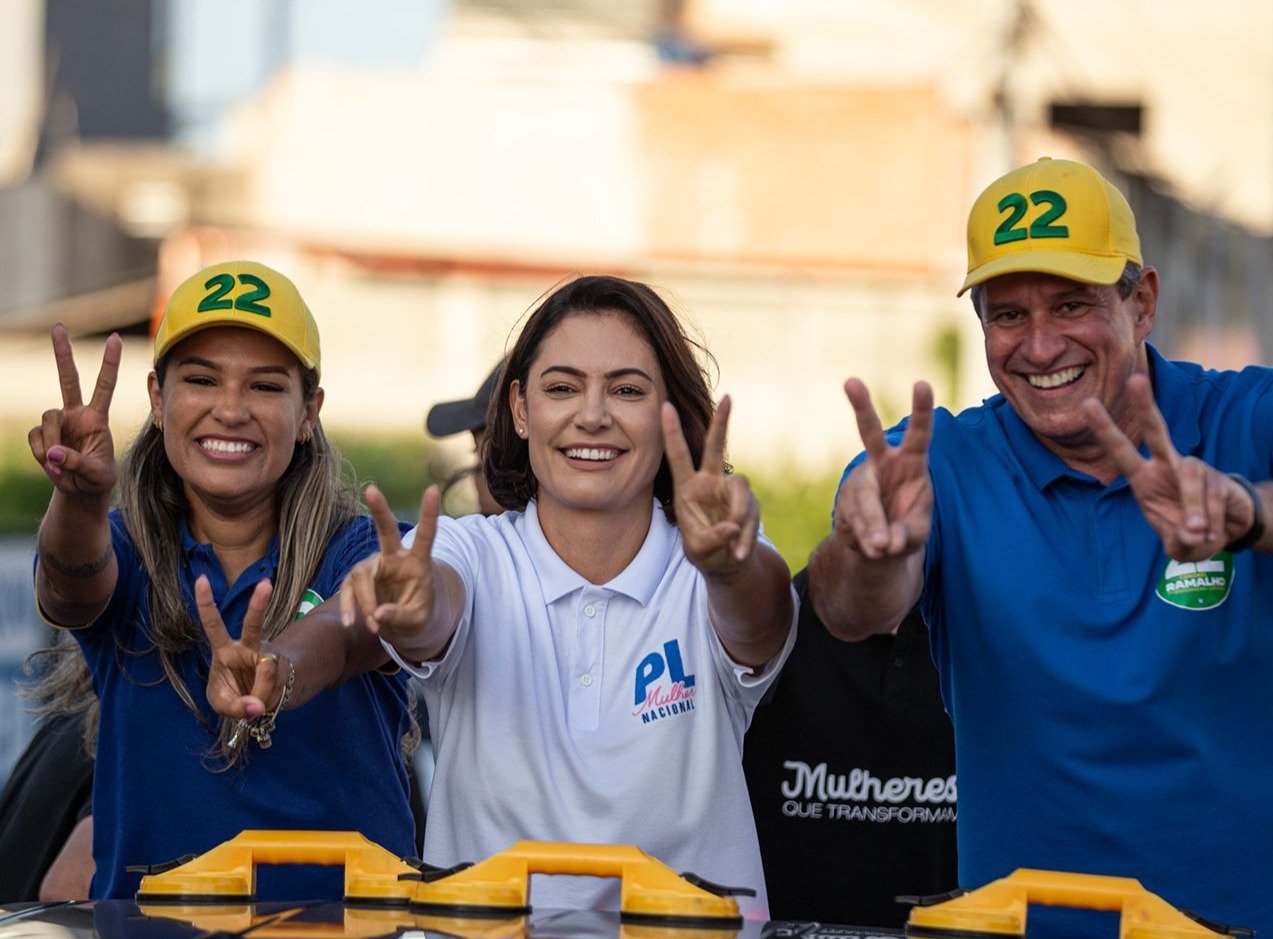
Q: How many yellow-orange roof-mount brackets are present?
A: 3